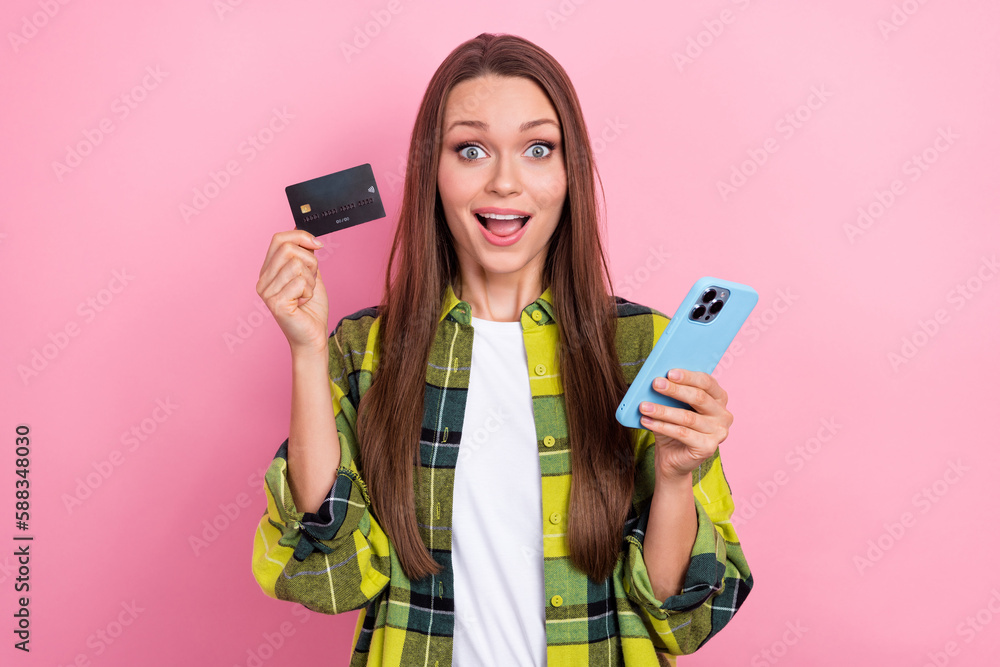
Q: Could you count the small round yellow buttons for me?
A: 5